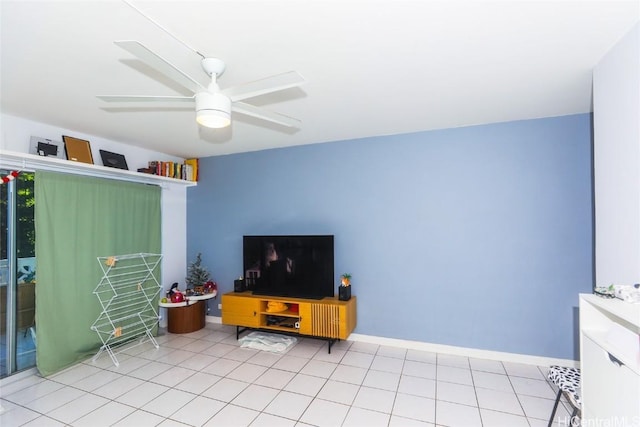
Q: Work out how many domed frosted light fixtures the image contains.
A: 1